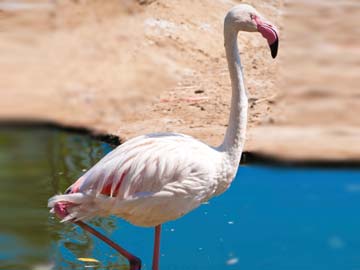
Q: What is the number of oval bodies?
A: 1